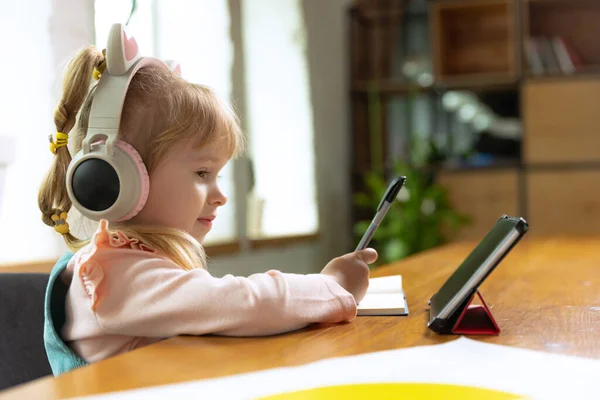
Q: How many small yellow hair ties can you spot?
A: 3